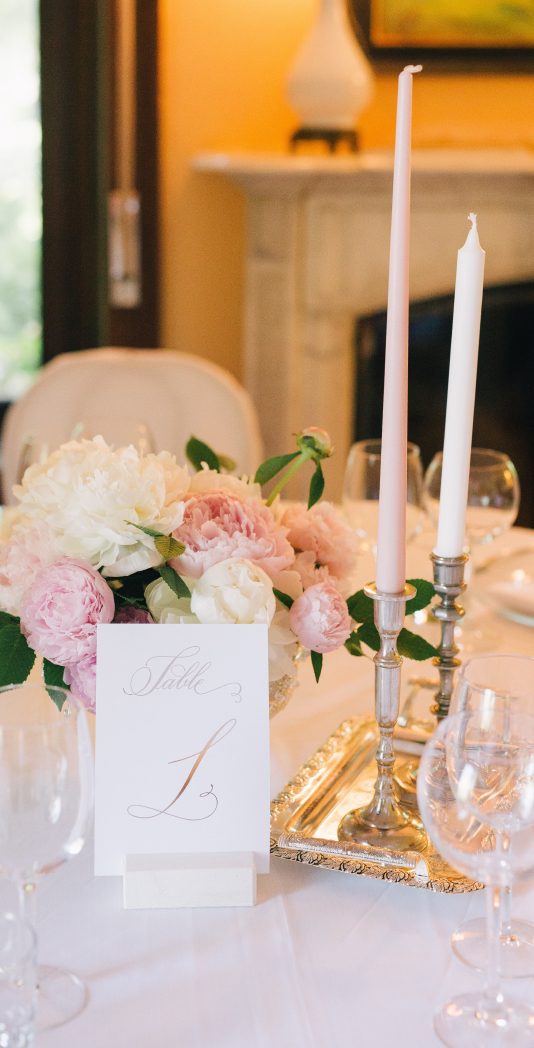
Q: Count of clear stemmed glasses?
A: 5